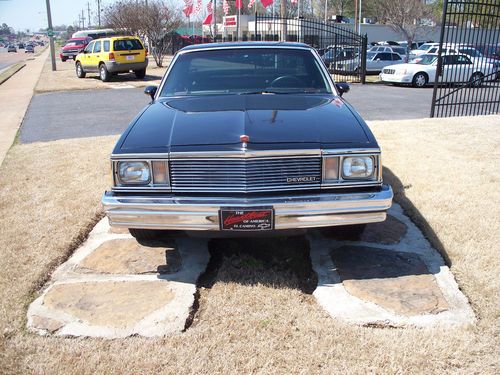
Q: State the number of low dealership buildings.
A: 1